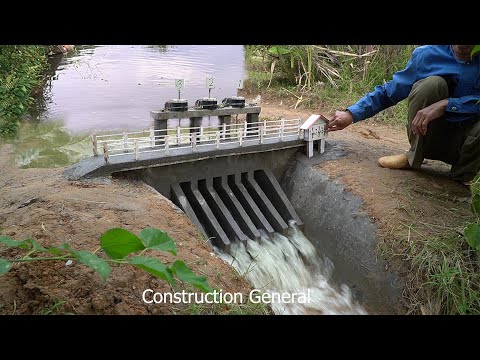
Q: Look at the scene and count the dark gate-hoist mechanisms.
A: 3